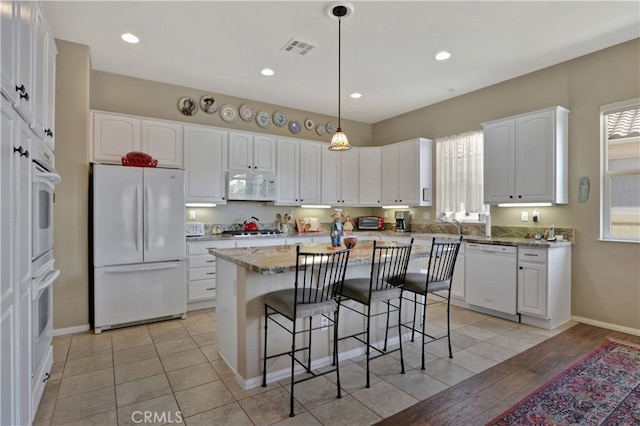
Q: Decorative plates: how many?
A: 10